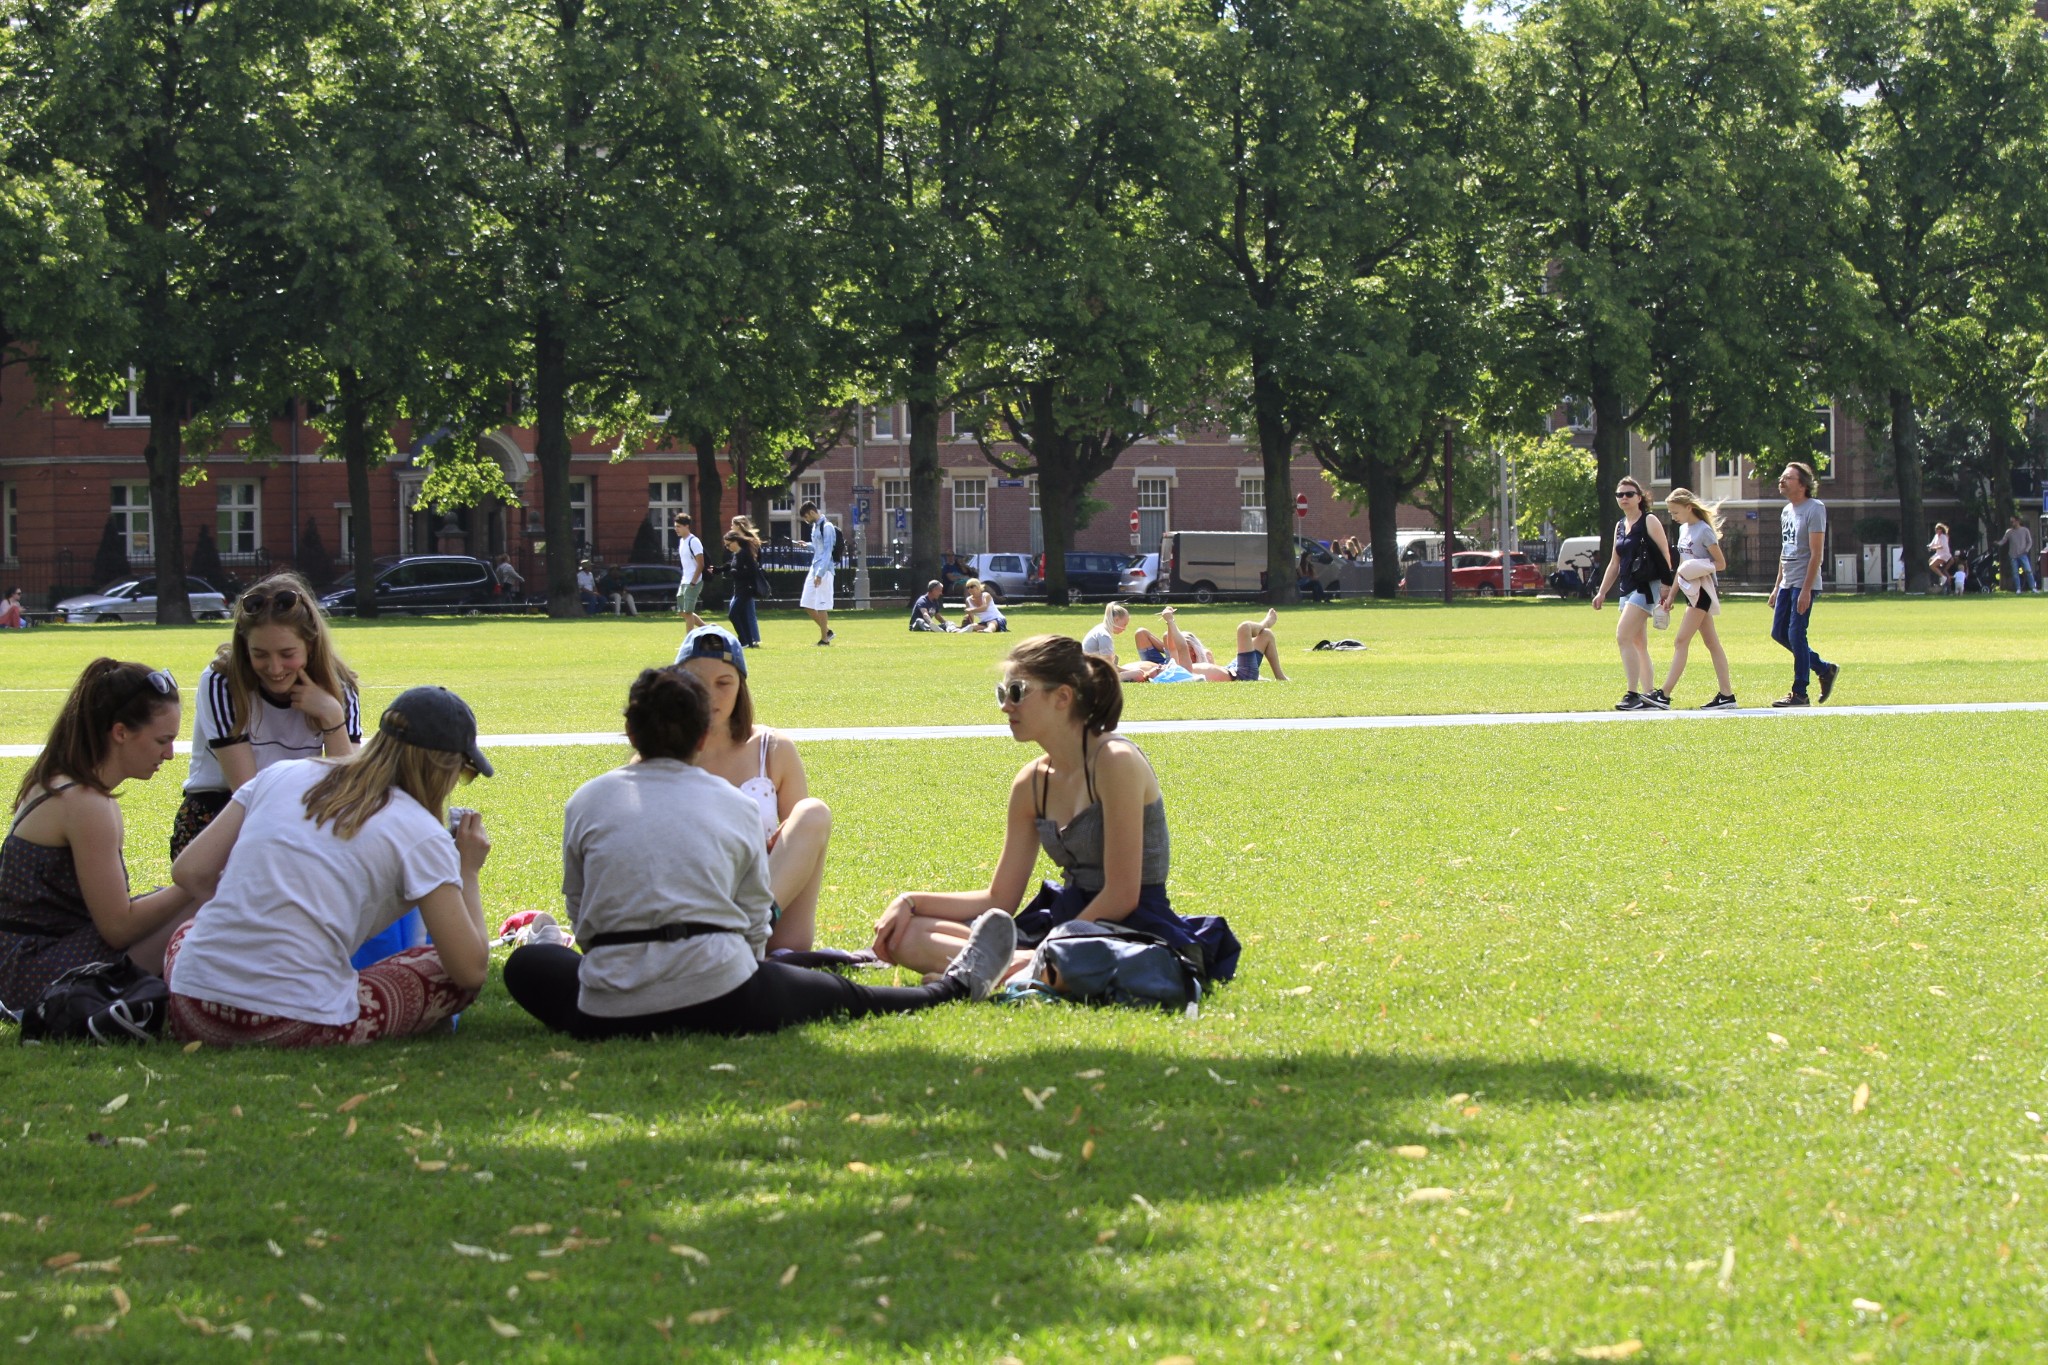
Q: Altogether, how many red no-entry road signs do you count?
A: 2